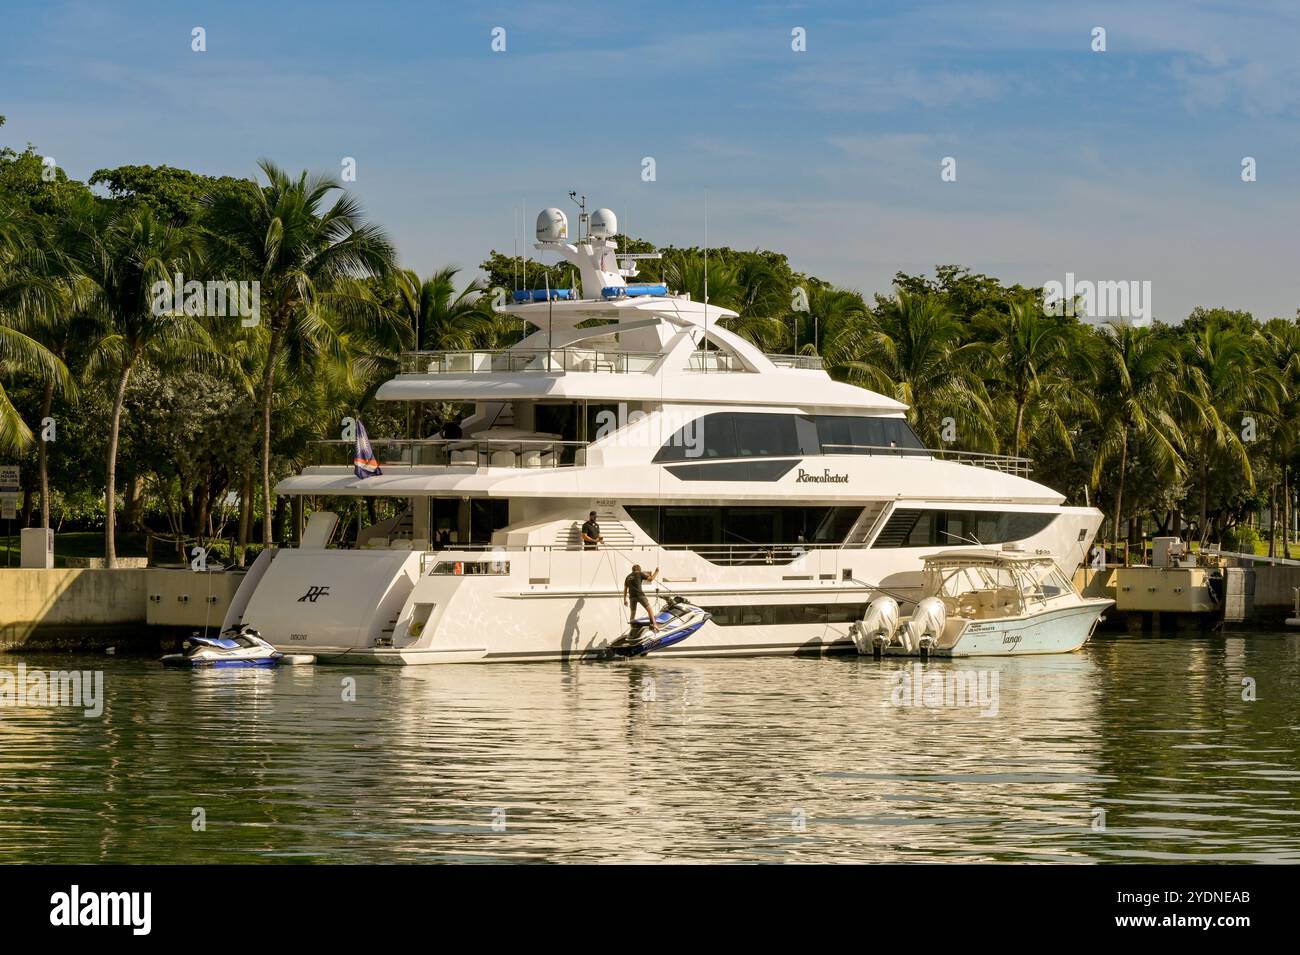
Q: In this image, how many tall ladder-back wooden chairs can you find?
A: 0